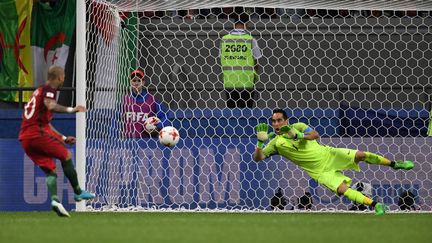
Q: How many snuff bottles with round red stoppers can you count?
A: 0